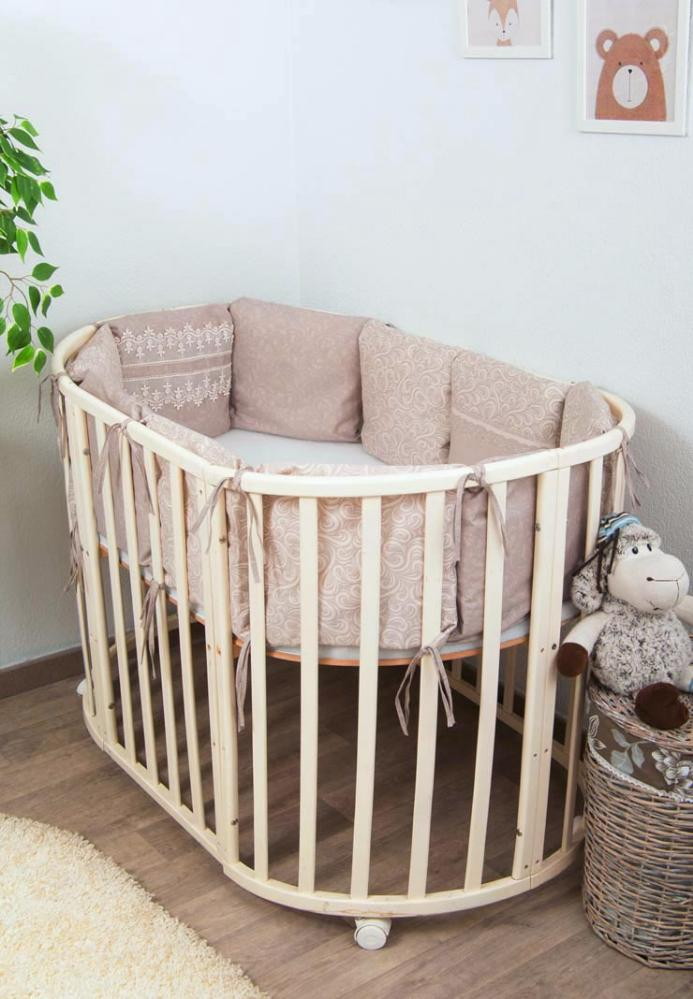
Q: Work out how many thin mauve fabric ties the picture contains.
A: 9